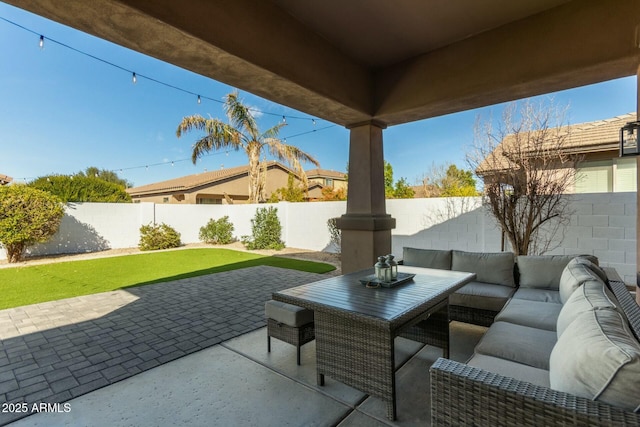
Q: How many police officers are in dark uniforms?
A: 0